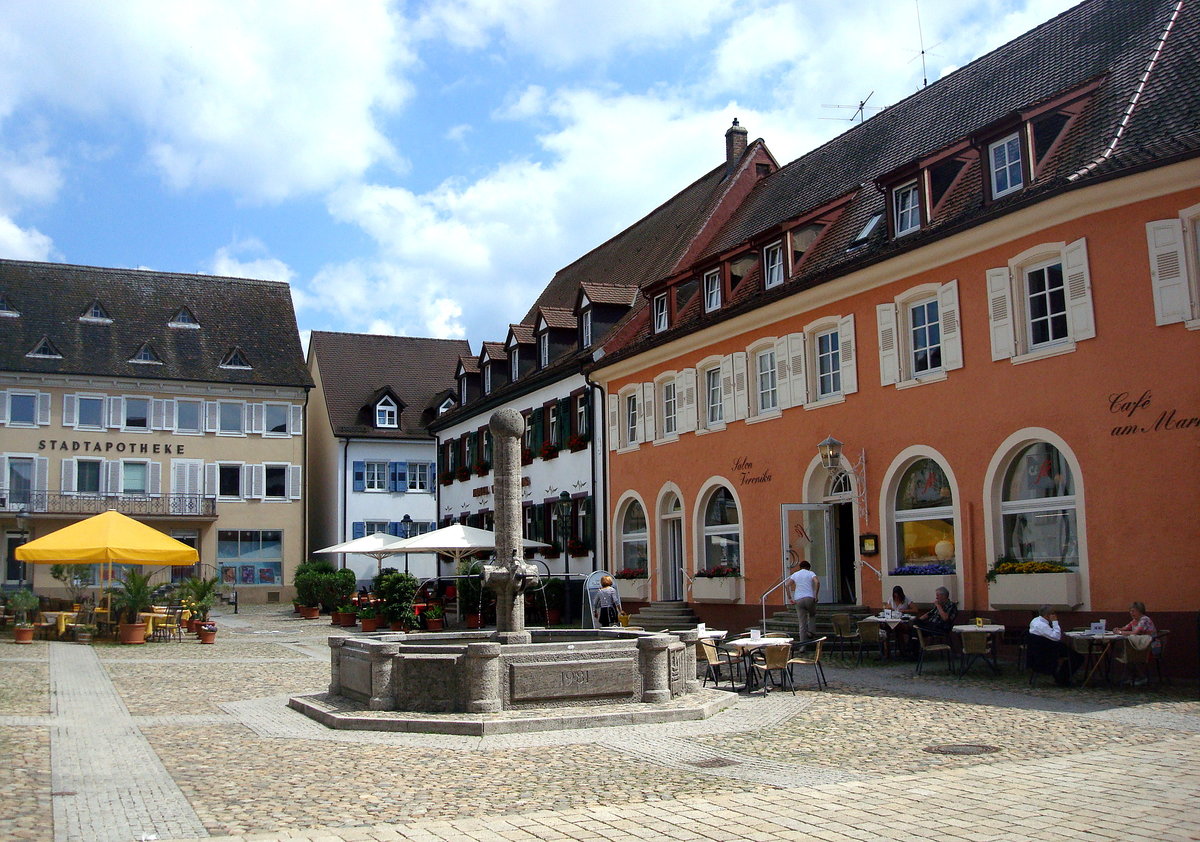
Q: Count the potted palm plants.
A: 2